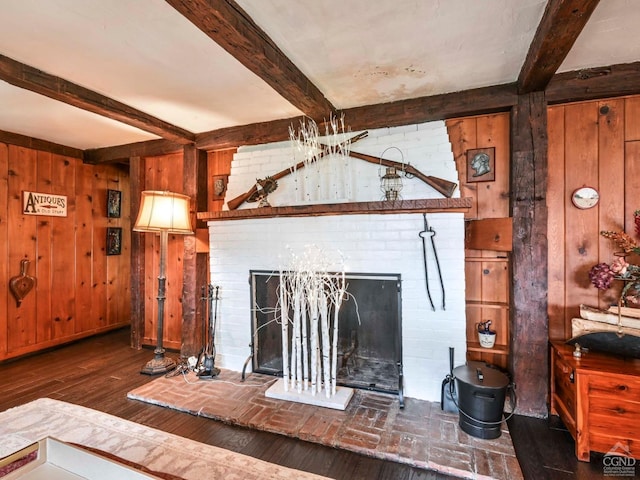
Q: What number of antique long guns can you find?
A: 2